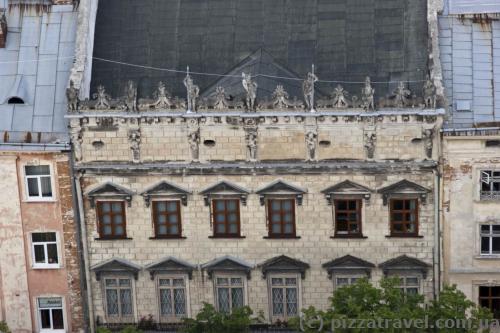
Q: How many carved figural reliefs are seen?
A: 7